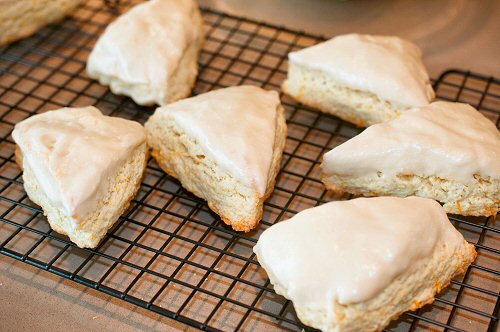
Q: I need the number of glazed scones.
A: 6